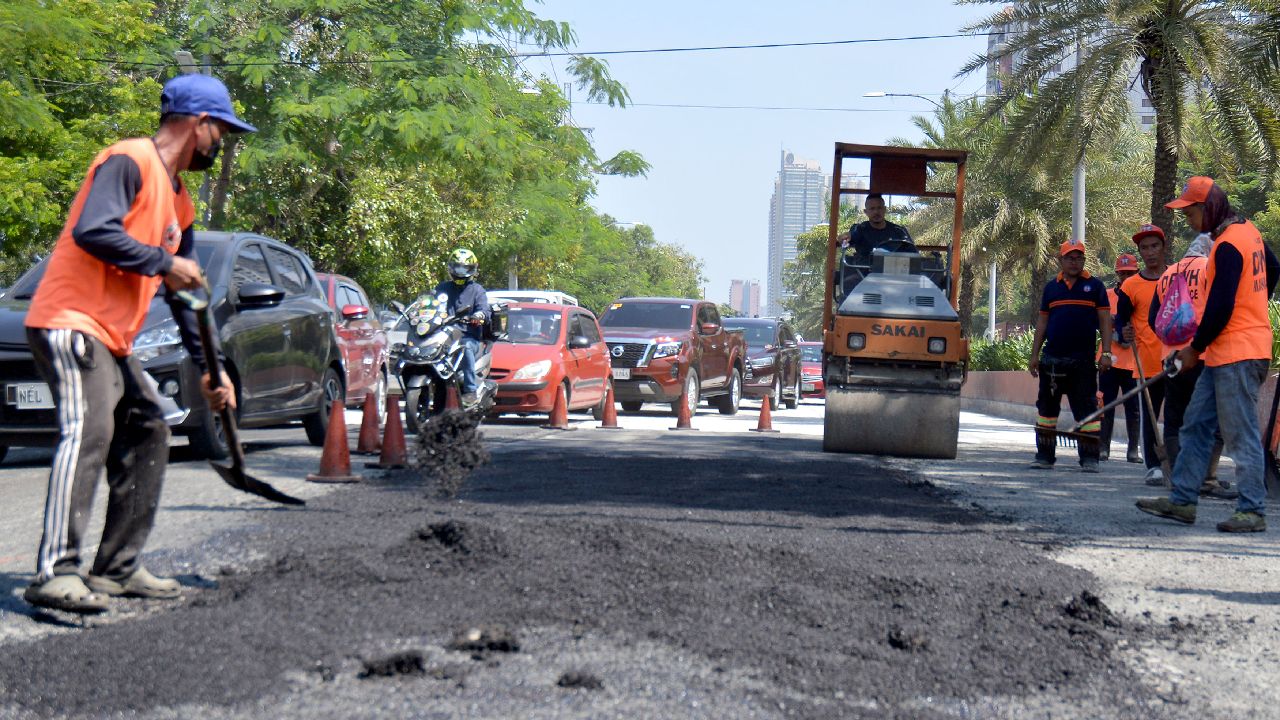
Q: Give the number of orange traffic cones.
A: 8